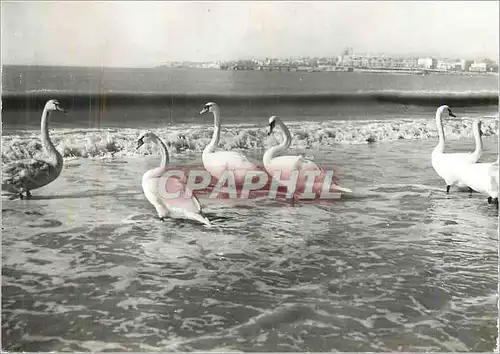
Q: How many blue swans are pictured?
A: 0